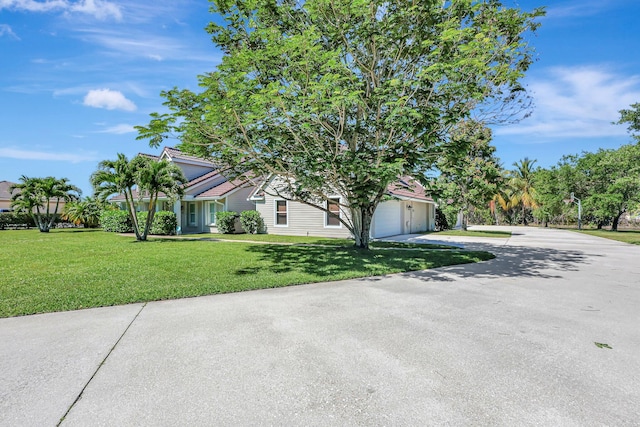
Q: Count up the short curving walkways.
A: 1